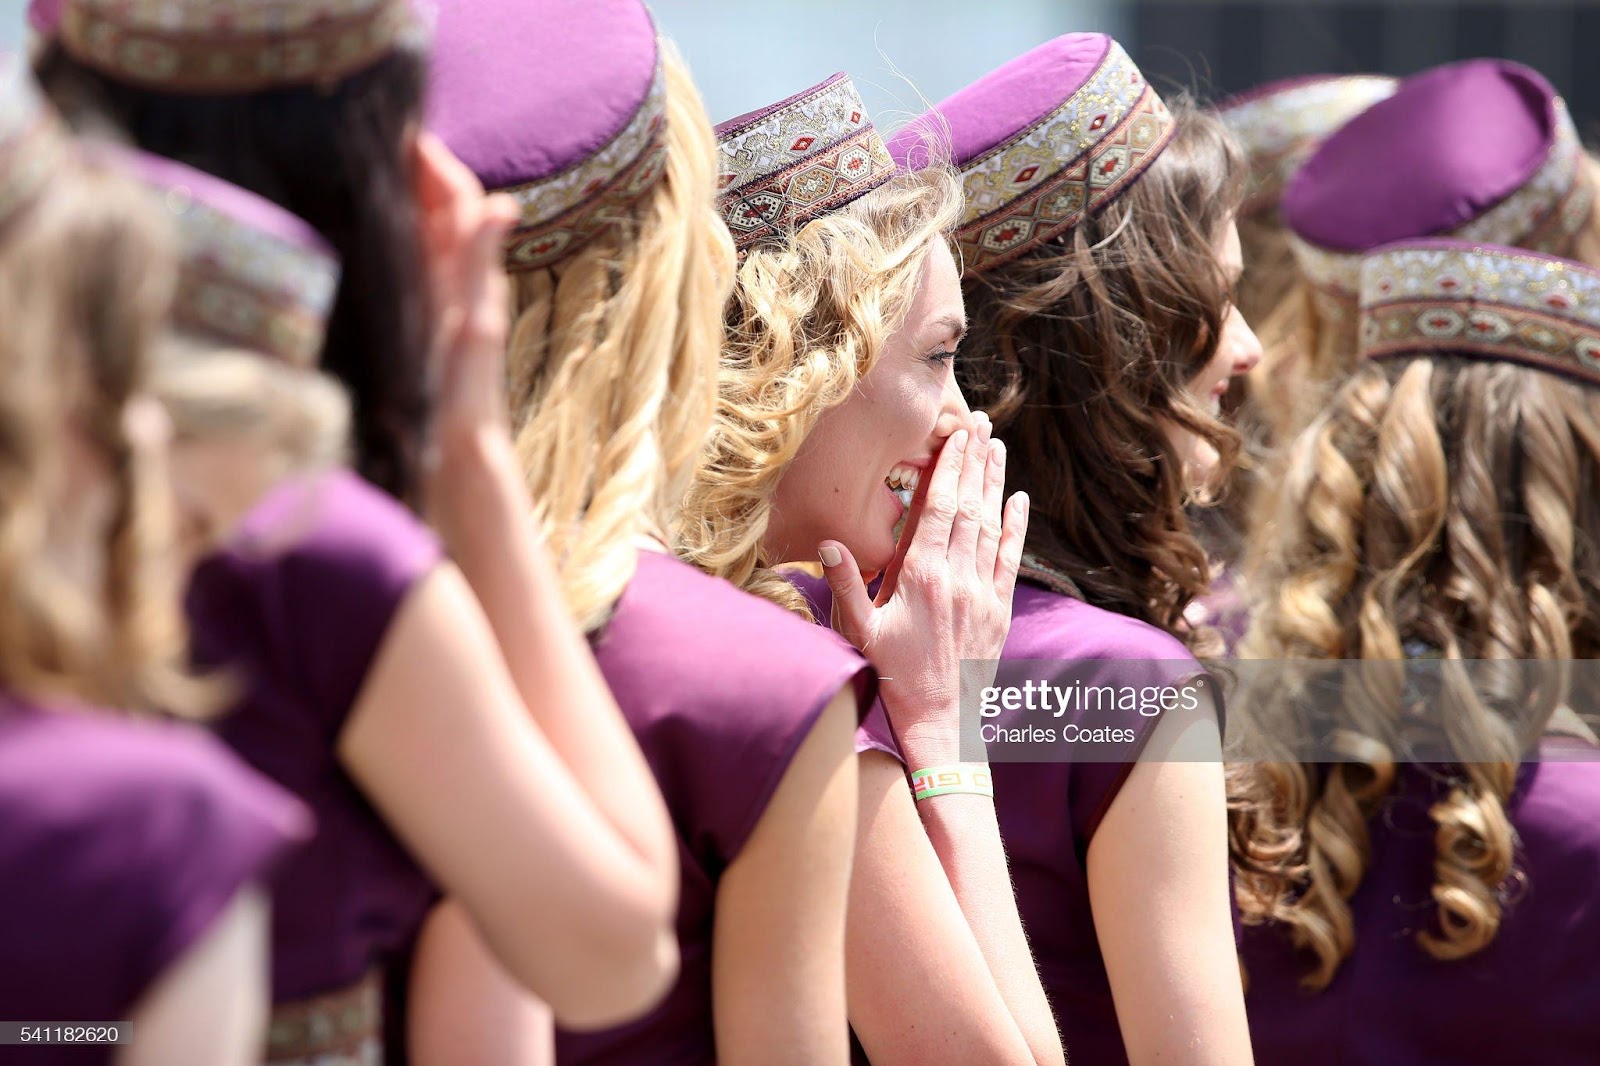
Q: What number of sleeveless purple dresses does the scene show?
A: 6